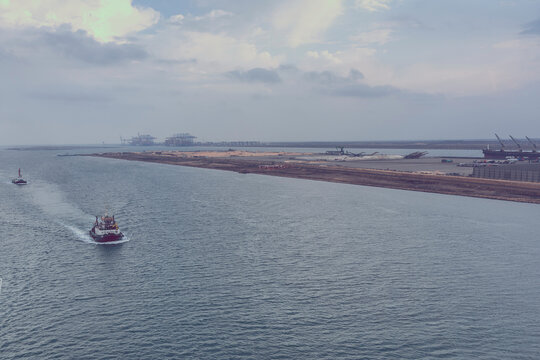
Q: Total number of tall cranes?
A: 3